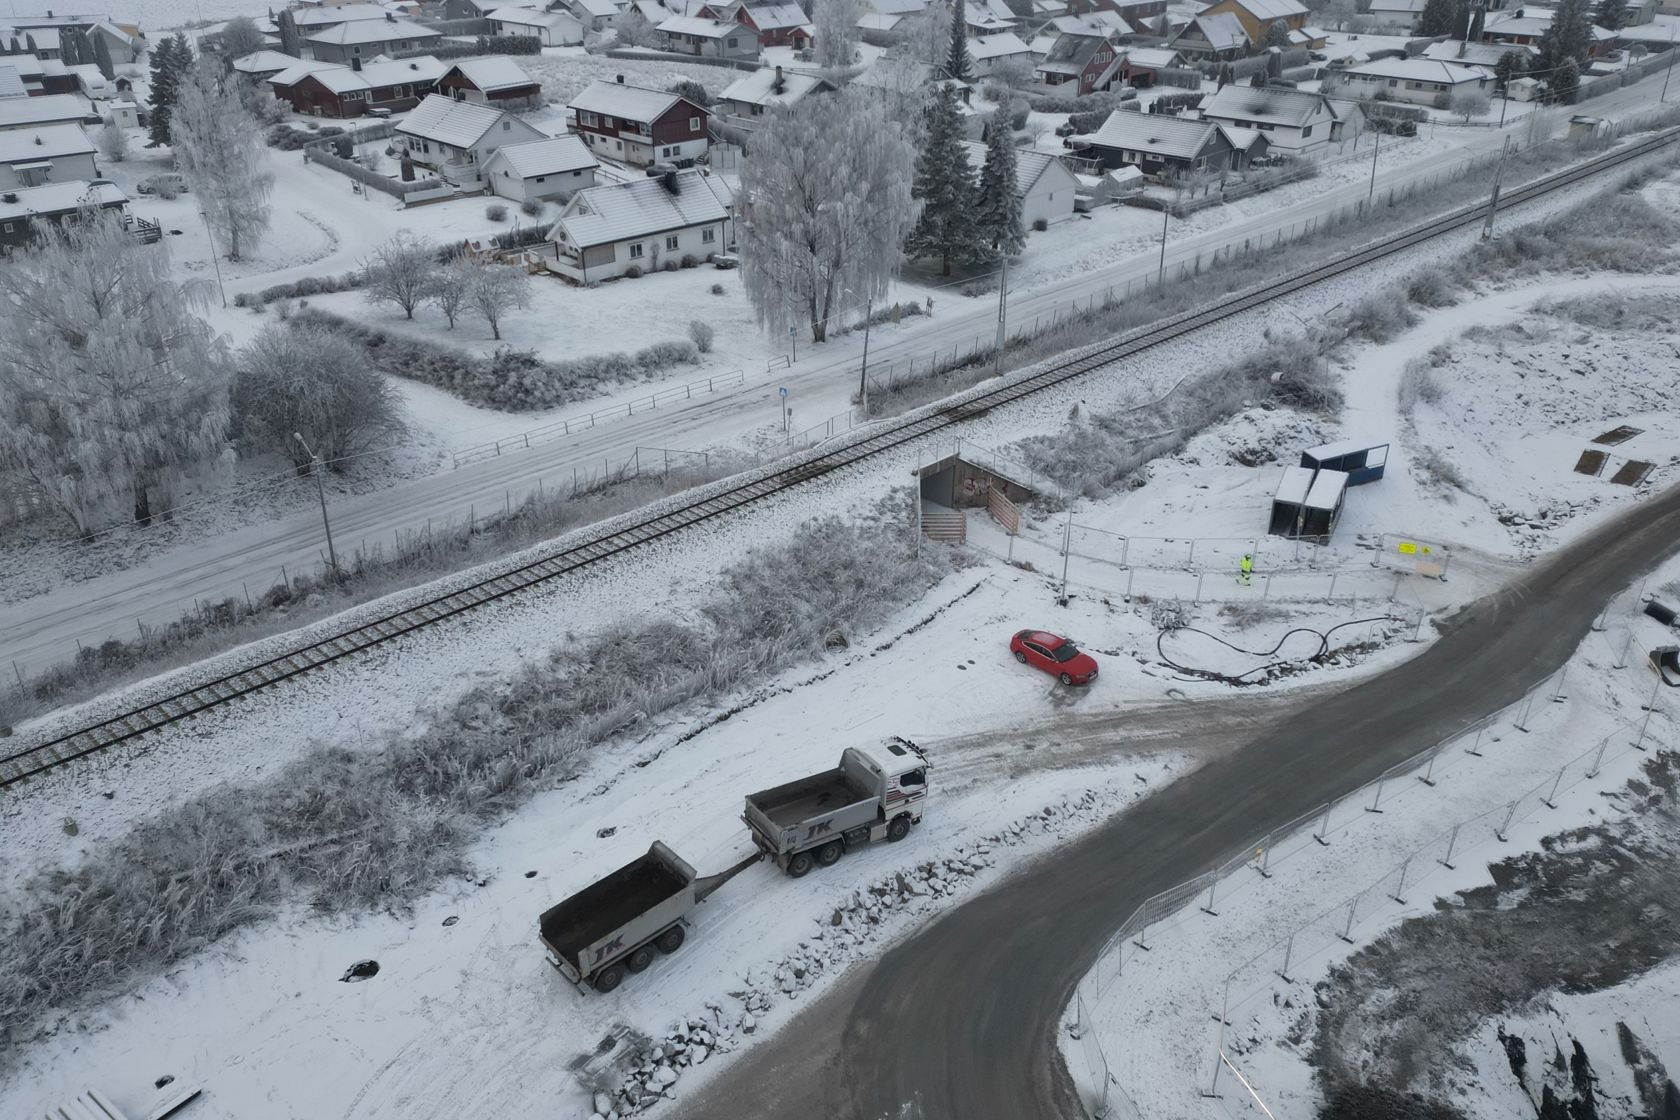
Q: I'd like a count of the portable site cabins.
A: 3